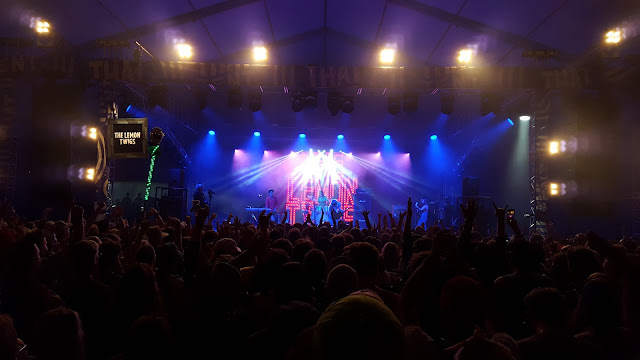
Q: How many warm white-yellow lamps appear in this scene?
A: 10